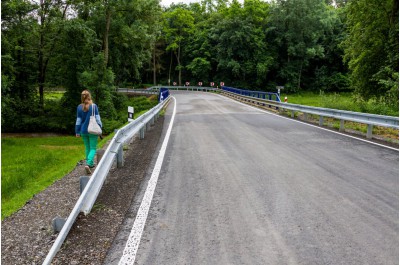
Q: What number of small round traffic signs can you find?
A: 5